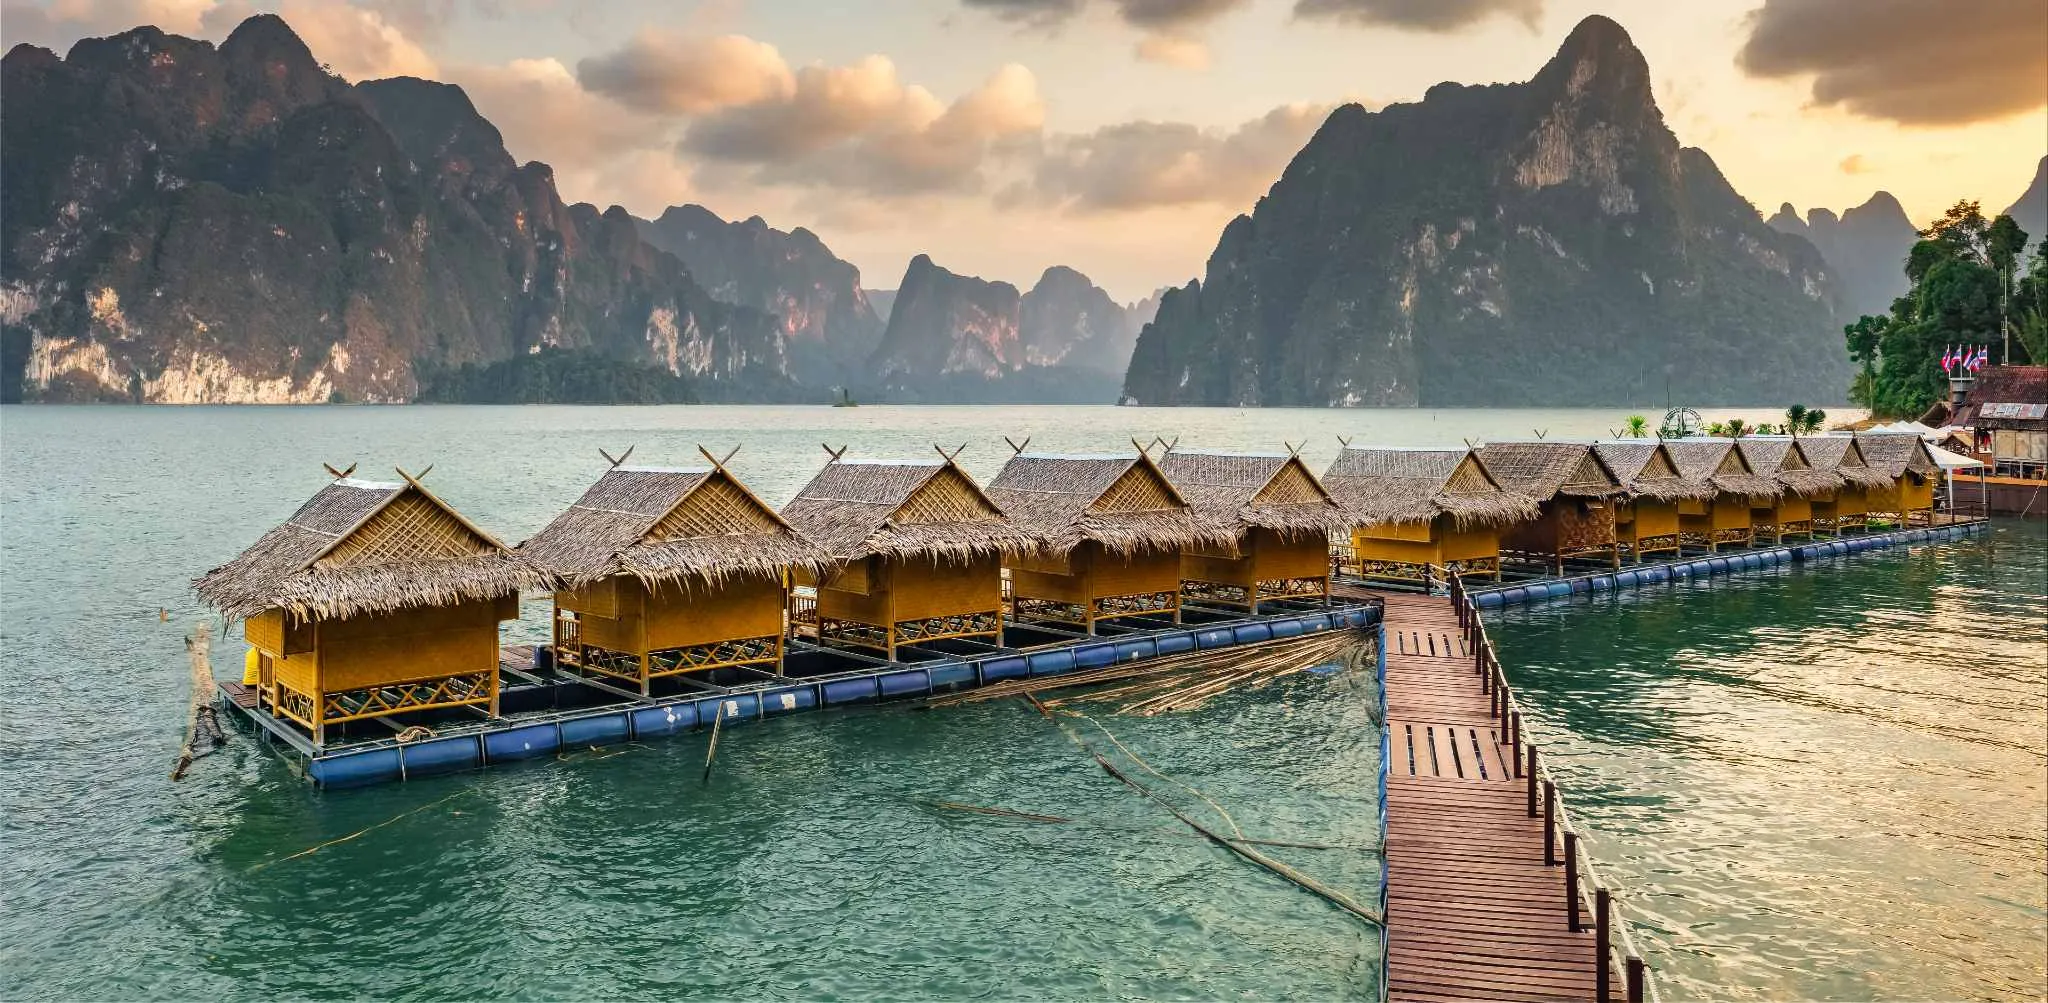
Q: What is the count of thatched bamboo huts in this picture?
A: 12